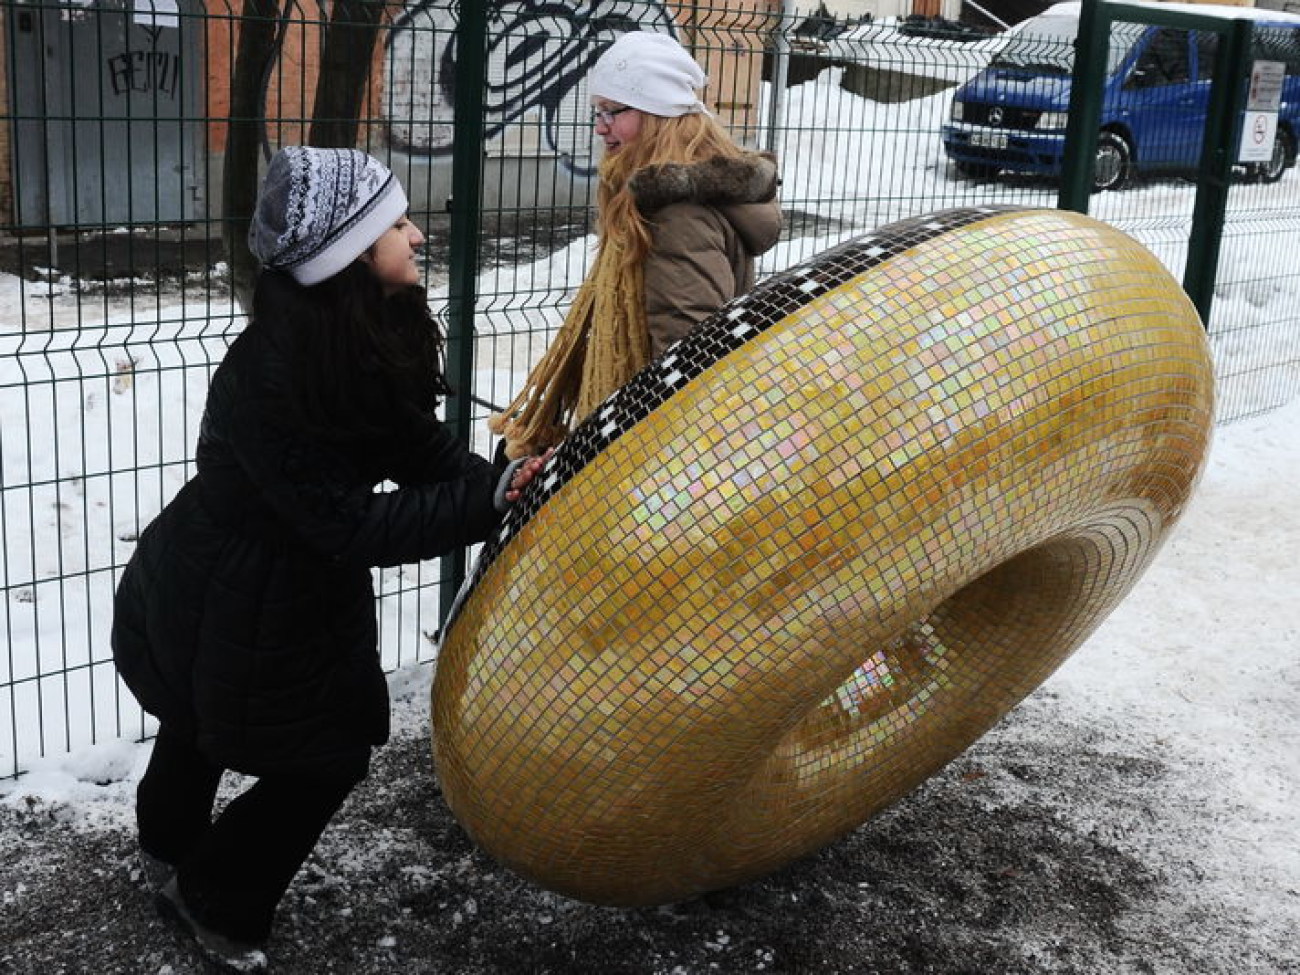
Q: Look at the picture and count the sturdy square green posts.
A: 3